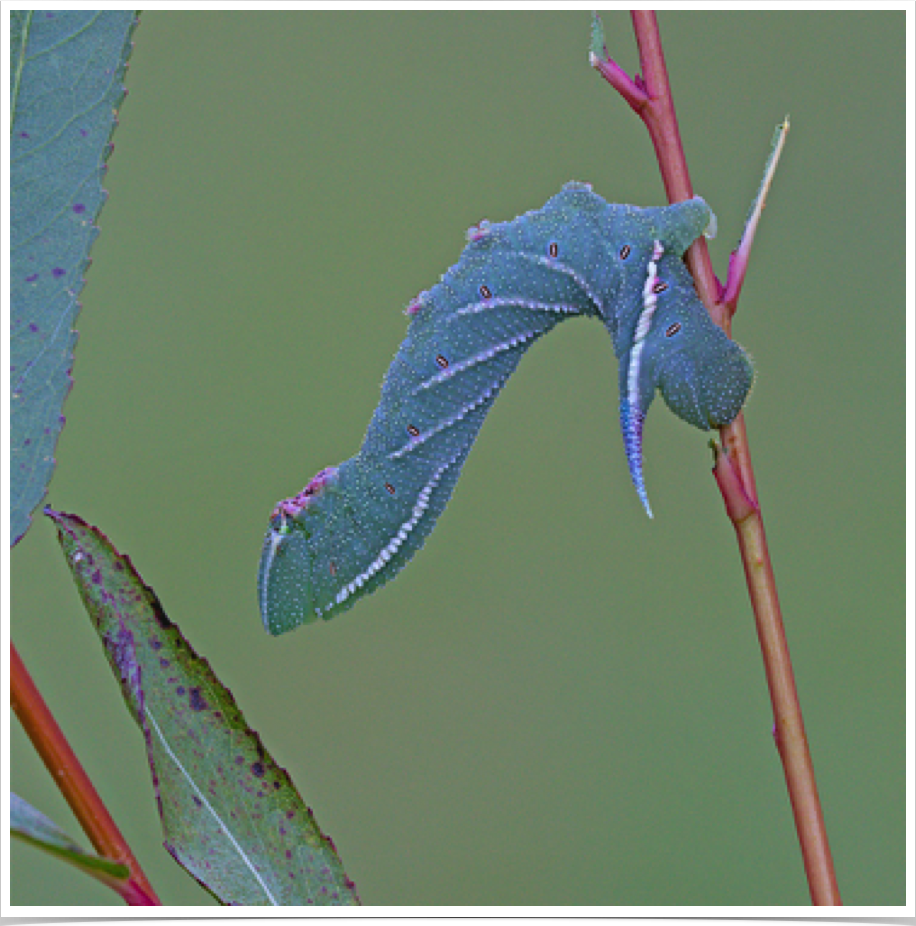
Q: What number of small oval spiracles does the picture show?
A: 9